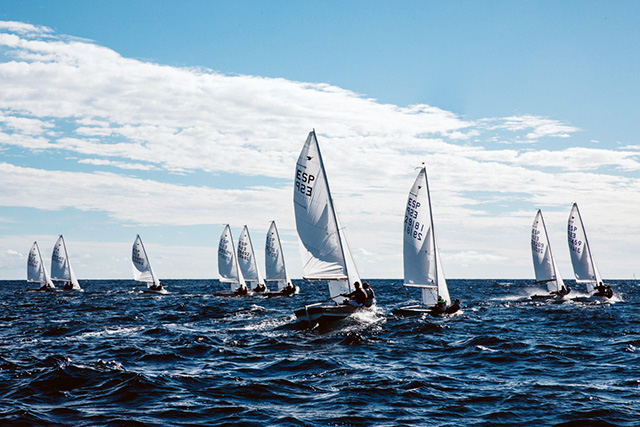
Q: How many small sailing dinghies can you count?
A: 10